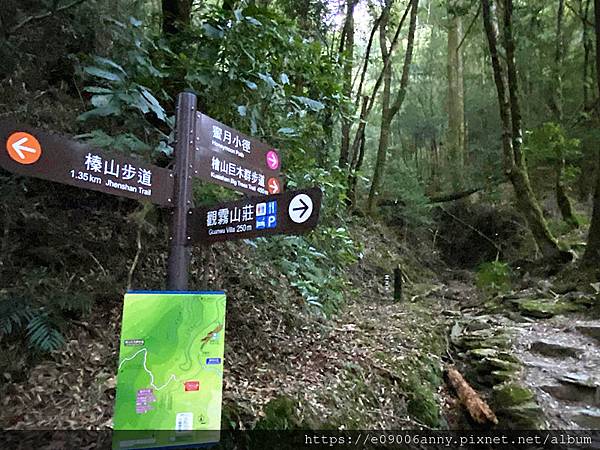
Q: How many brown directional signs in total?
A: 4